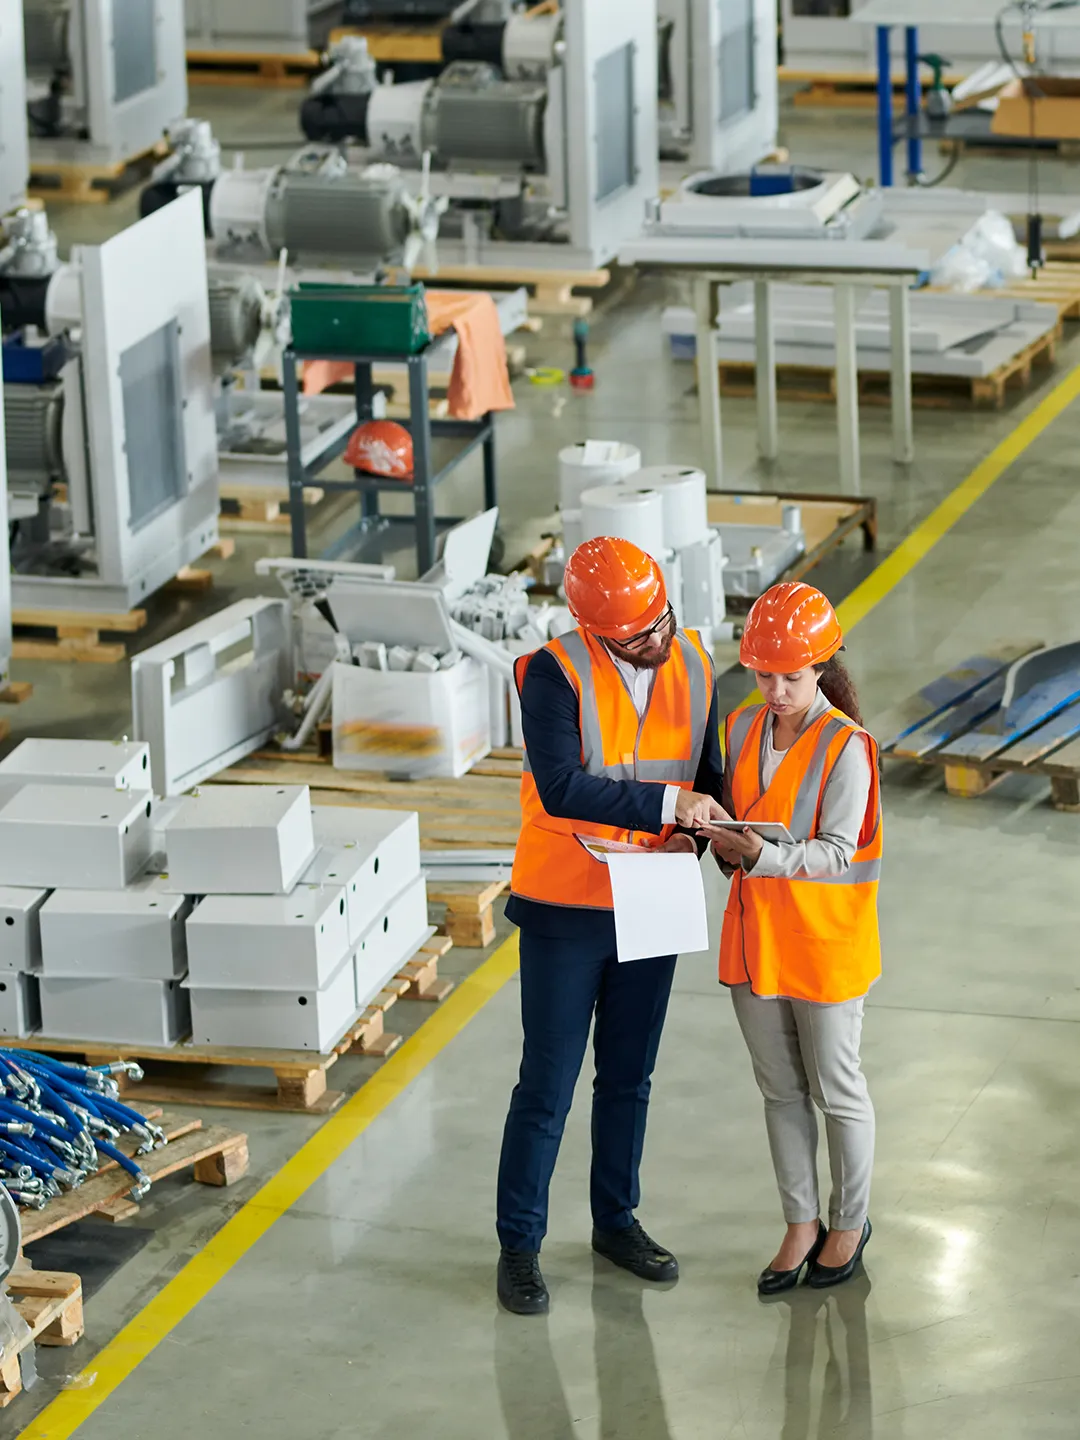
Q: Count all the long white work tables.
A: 1